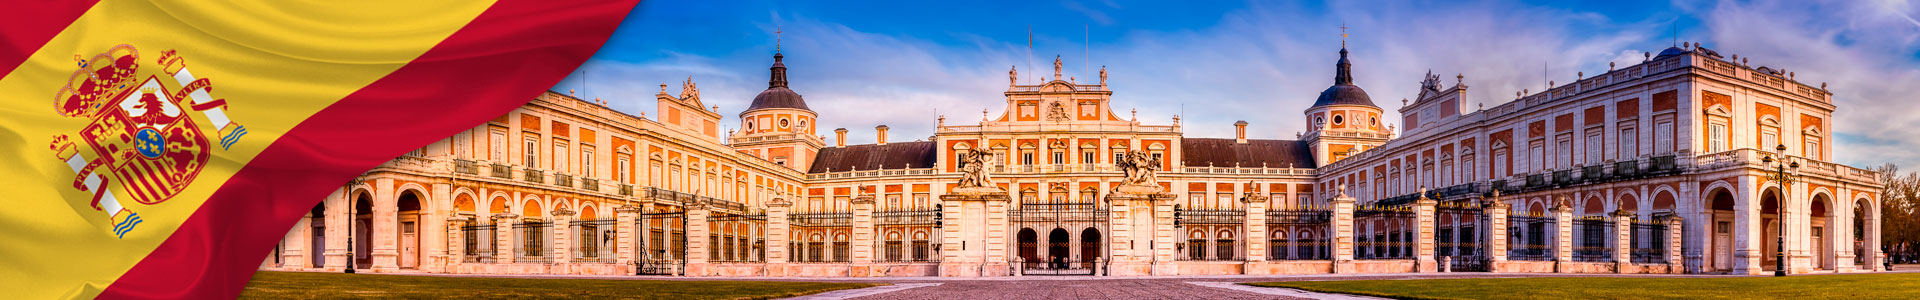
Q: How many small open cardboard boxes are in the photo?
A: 0